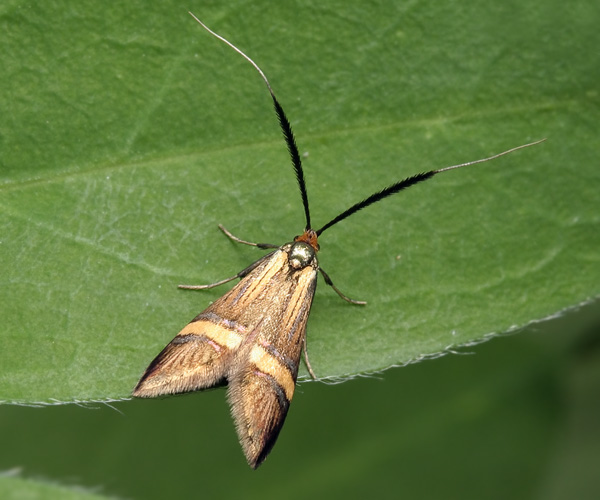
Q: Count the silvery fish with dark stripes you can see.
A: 0